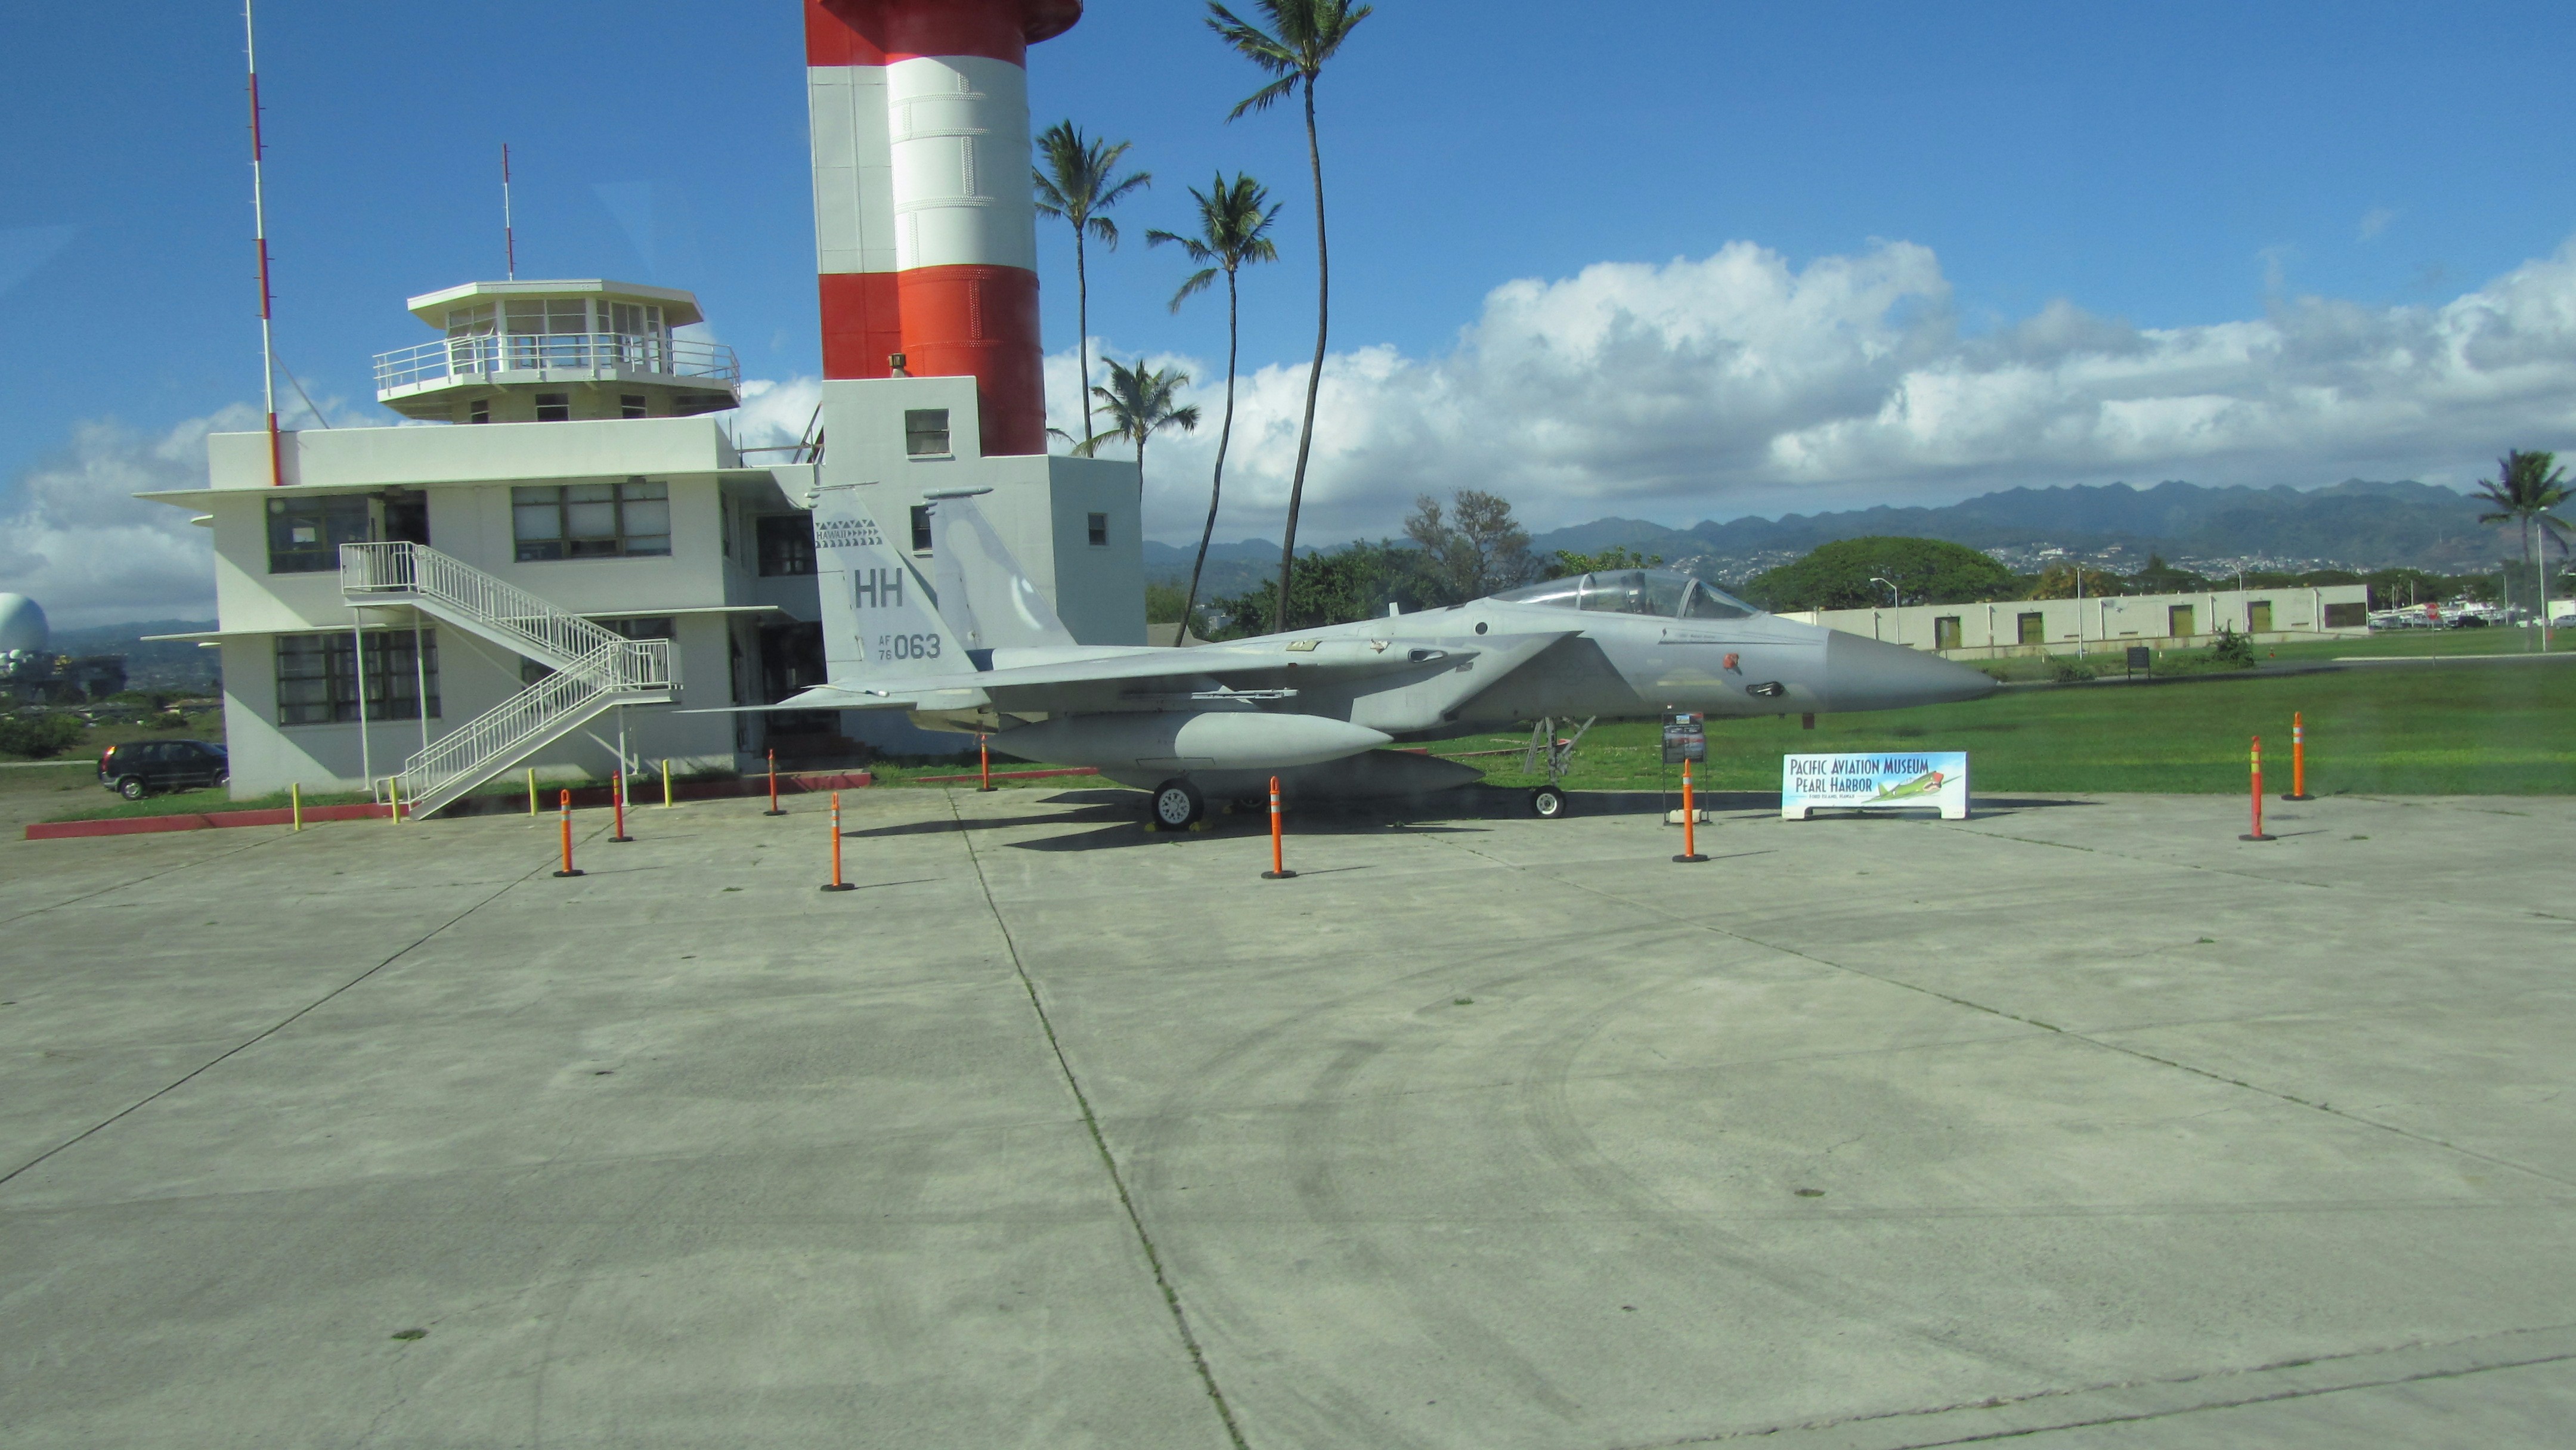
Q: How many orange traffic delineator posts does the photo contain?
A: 9